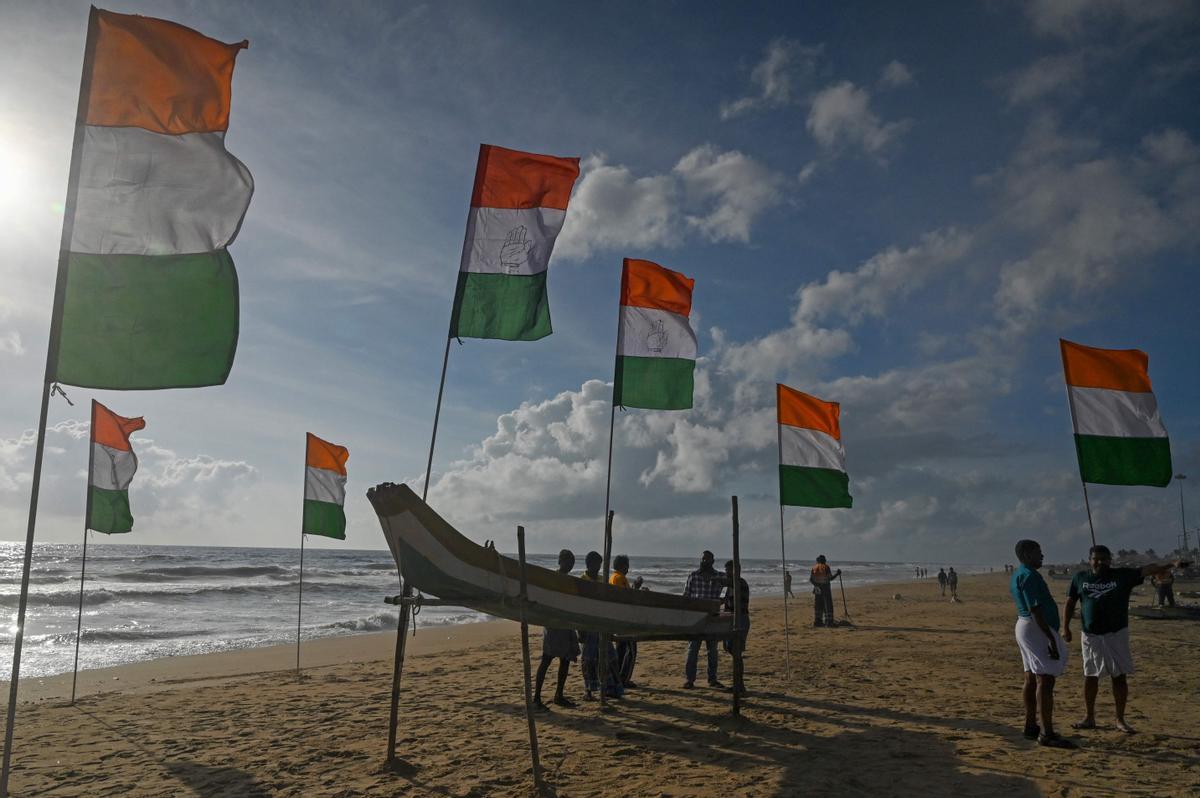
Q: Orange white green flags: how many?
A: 7